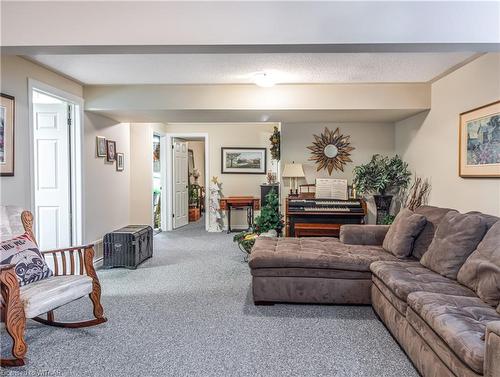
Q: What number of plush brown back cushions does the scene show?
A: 3